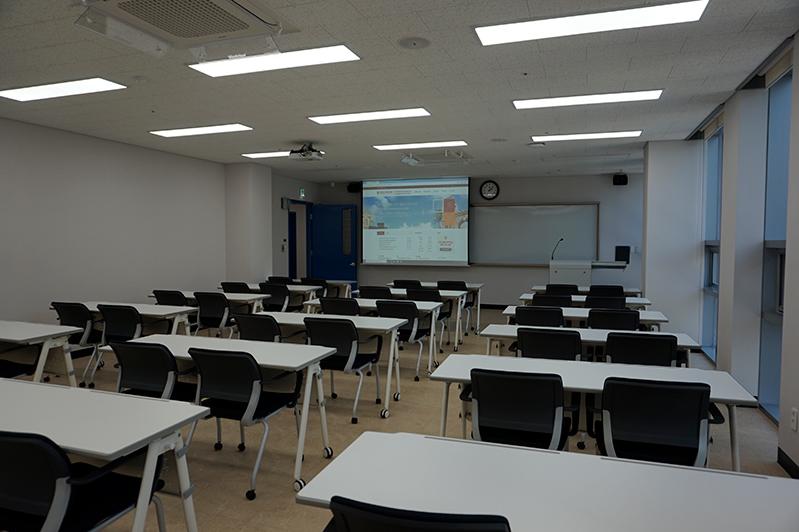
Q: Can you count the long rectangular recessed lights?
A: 9